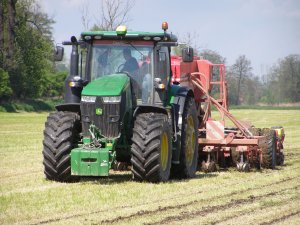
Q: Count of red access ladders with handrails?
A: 1